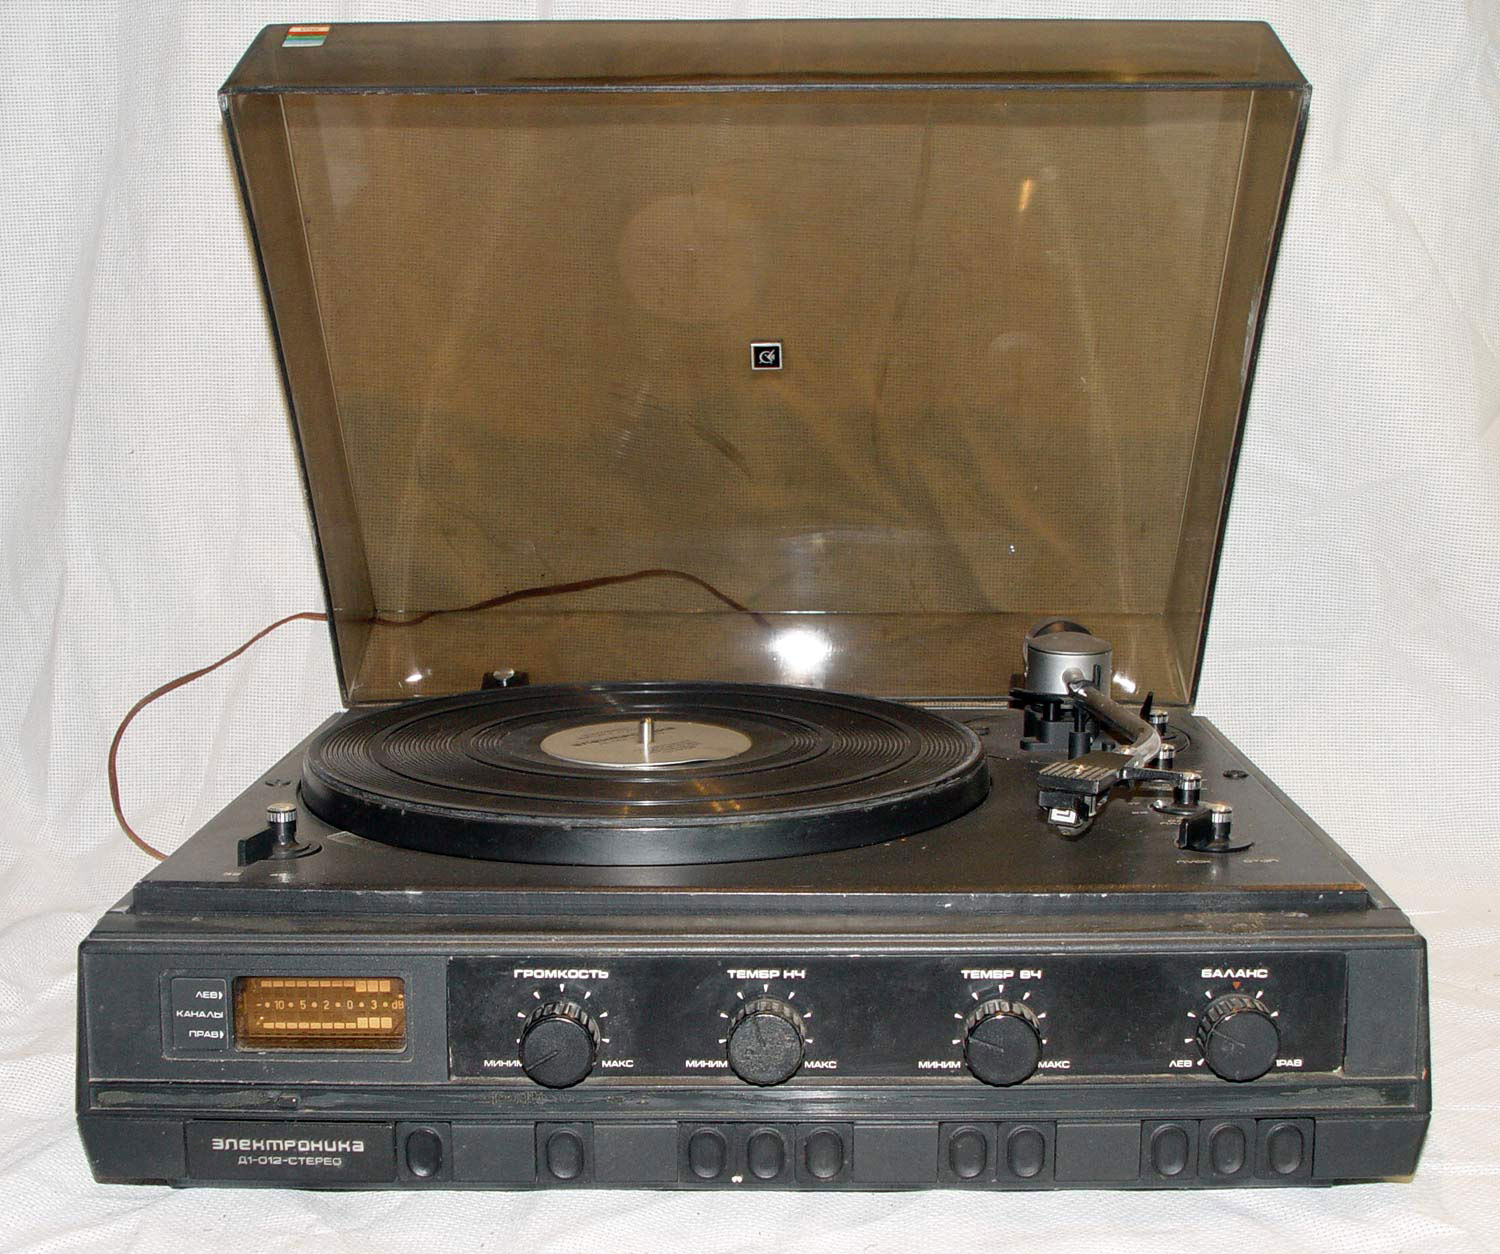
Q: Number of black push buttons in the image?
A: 10